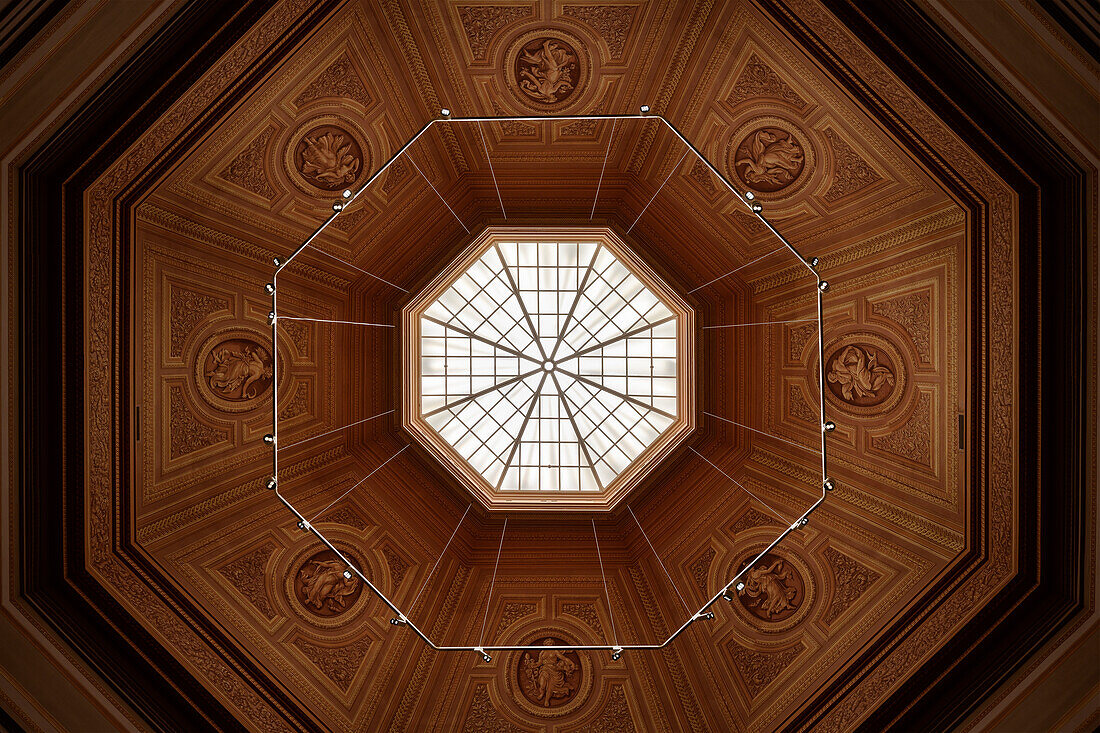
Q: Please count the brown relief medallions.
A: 8